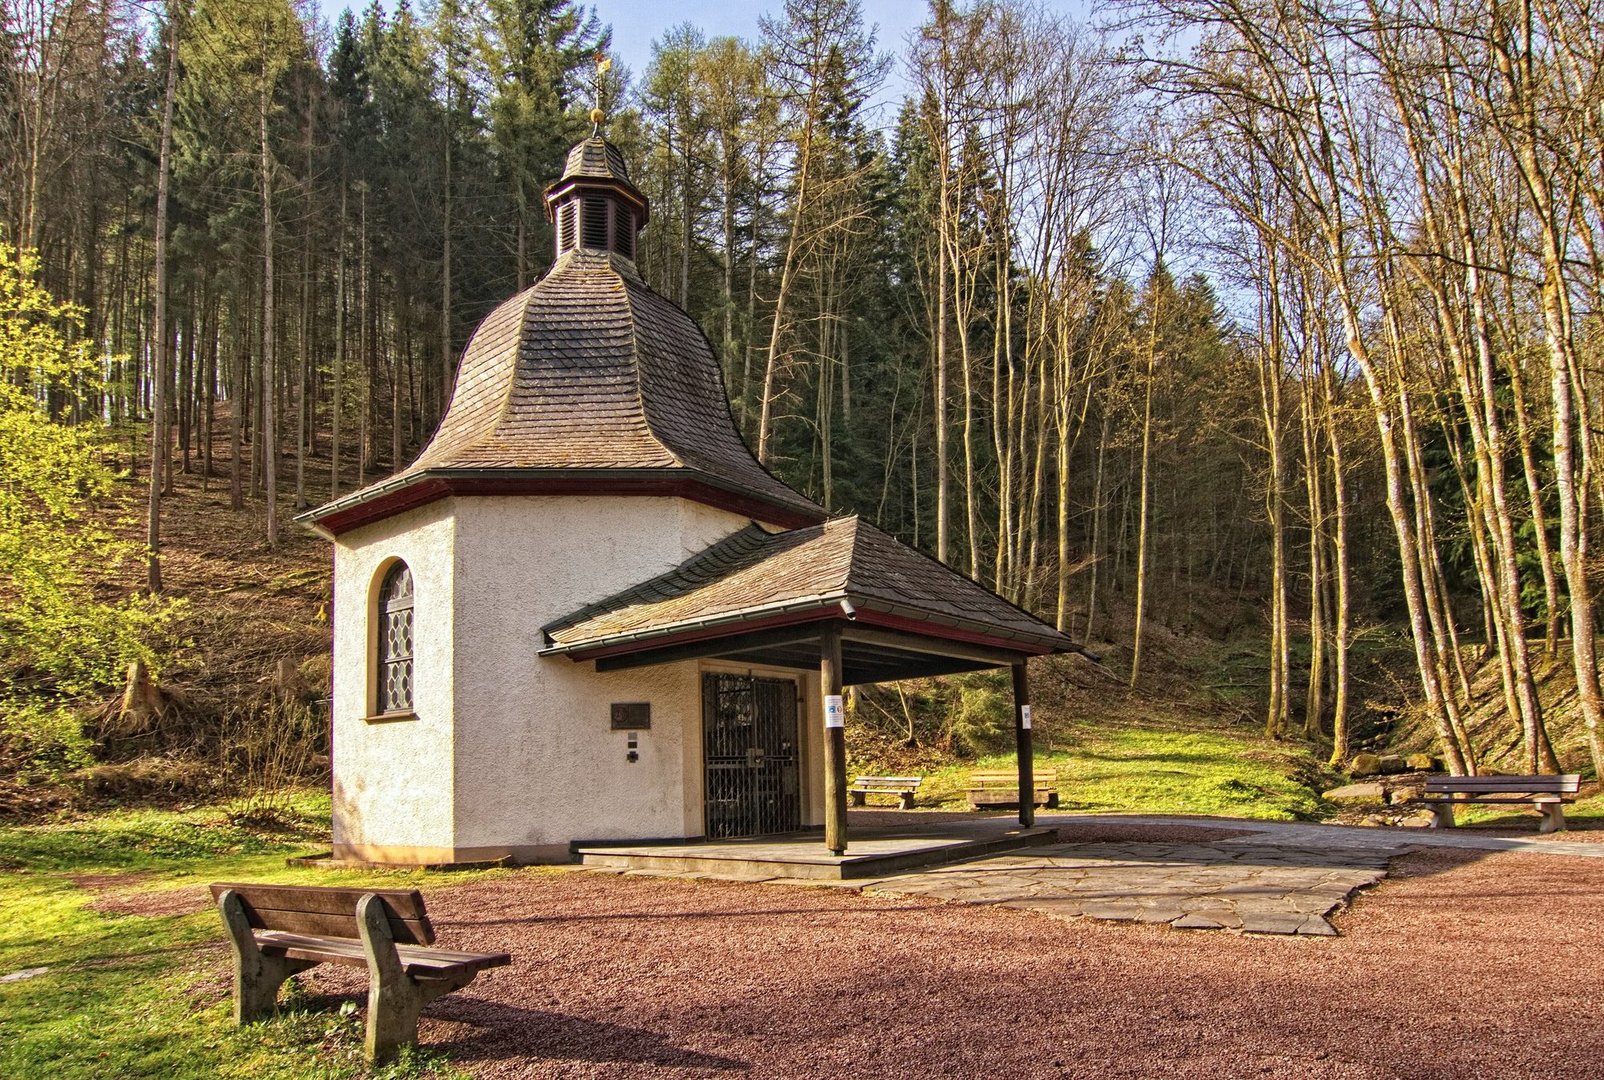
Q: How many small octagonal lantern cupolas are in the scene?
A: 1